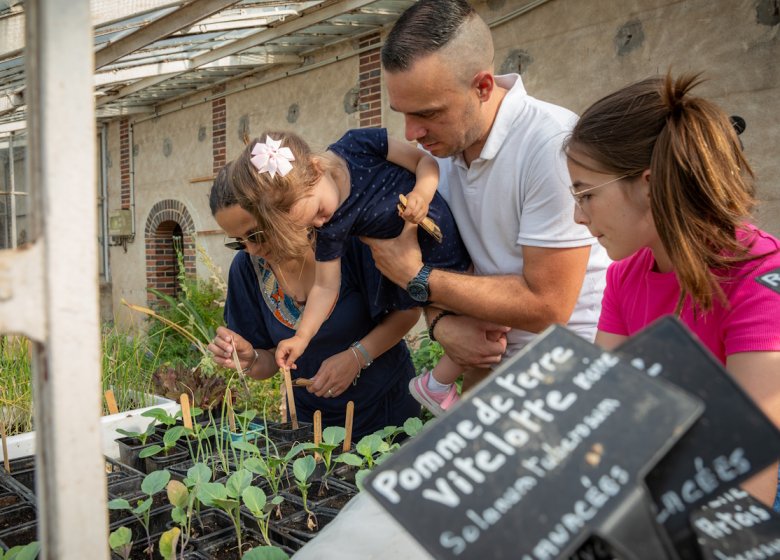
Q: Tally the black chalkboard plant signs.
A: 3